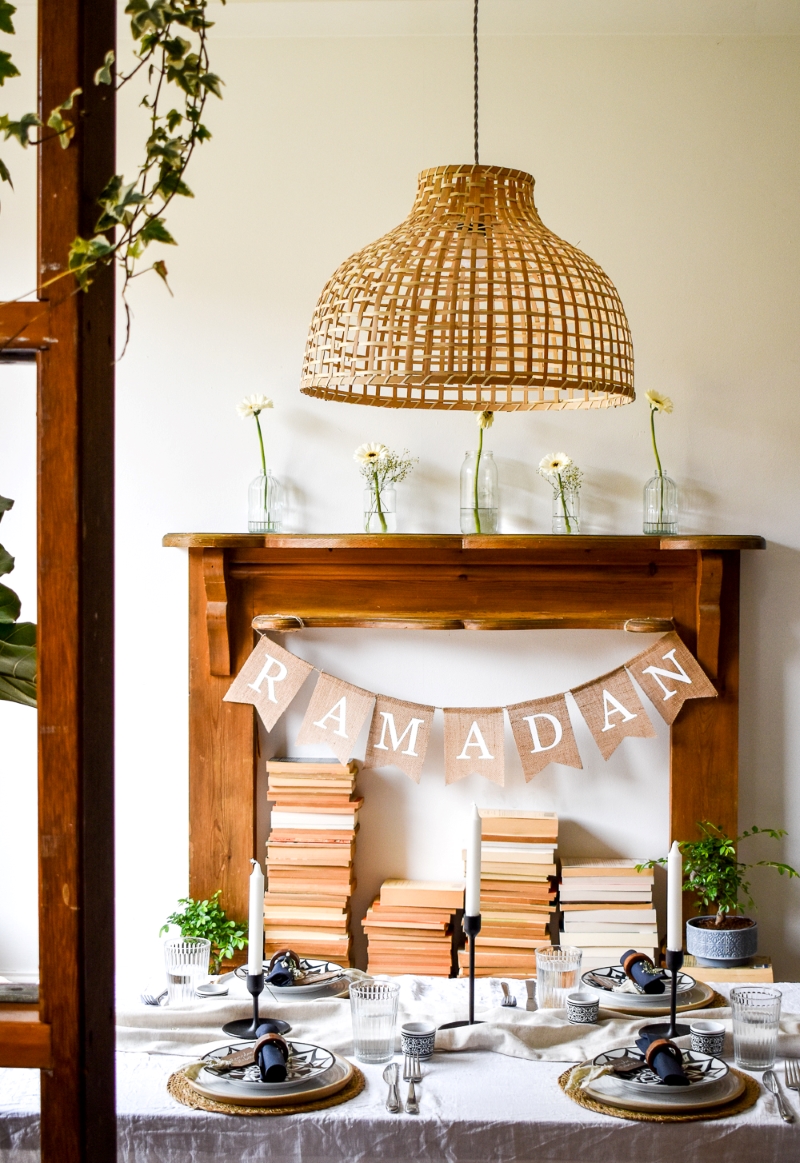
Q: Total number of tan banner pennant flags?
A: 7